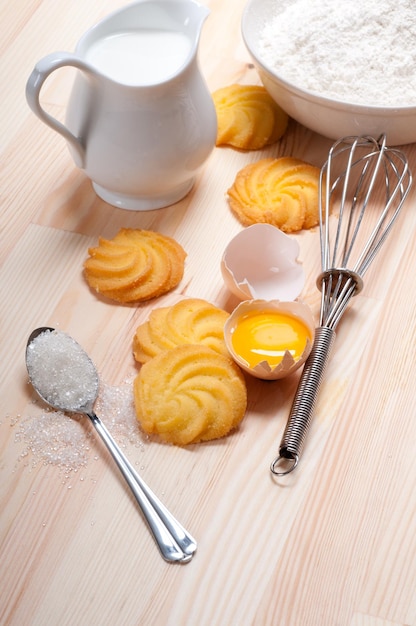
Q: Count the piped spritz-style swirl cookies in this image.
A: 5